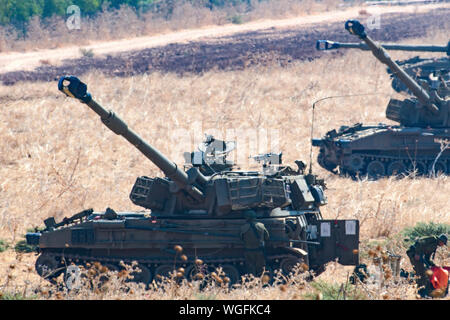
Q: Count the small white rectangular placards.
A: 2